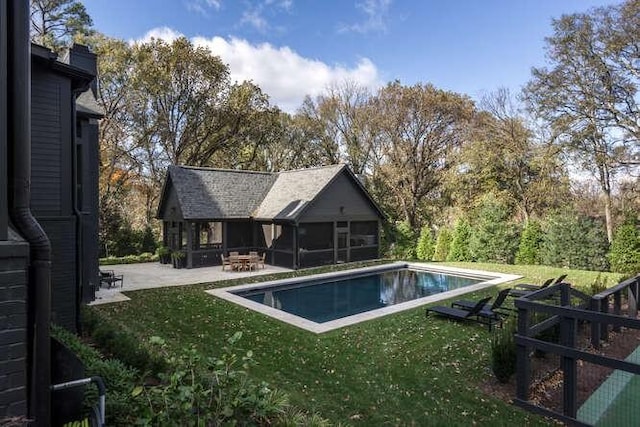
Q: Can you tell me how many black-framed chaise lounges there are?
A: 4